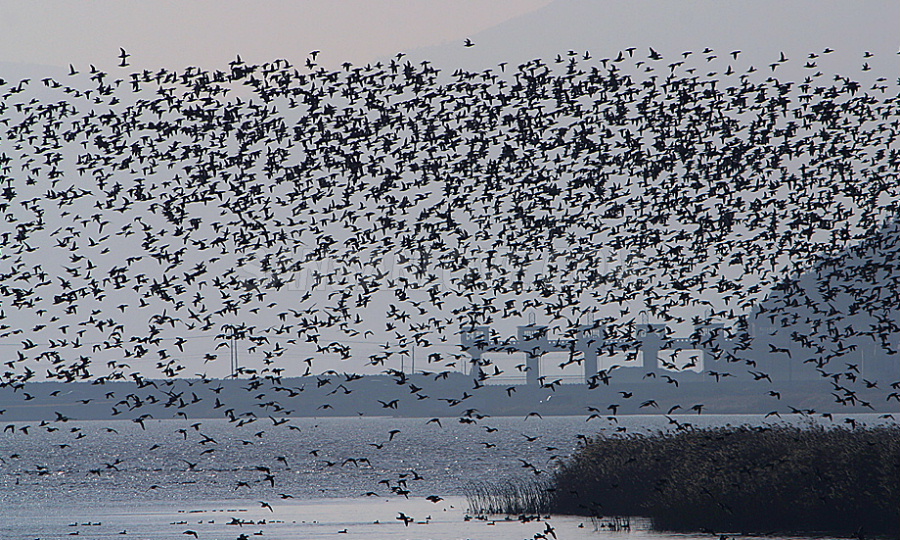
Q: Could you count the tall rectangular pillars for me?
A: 5